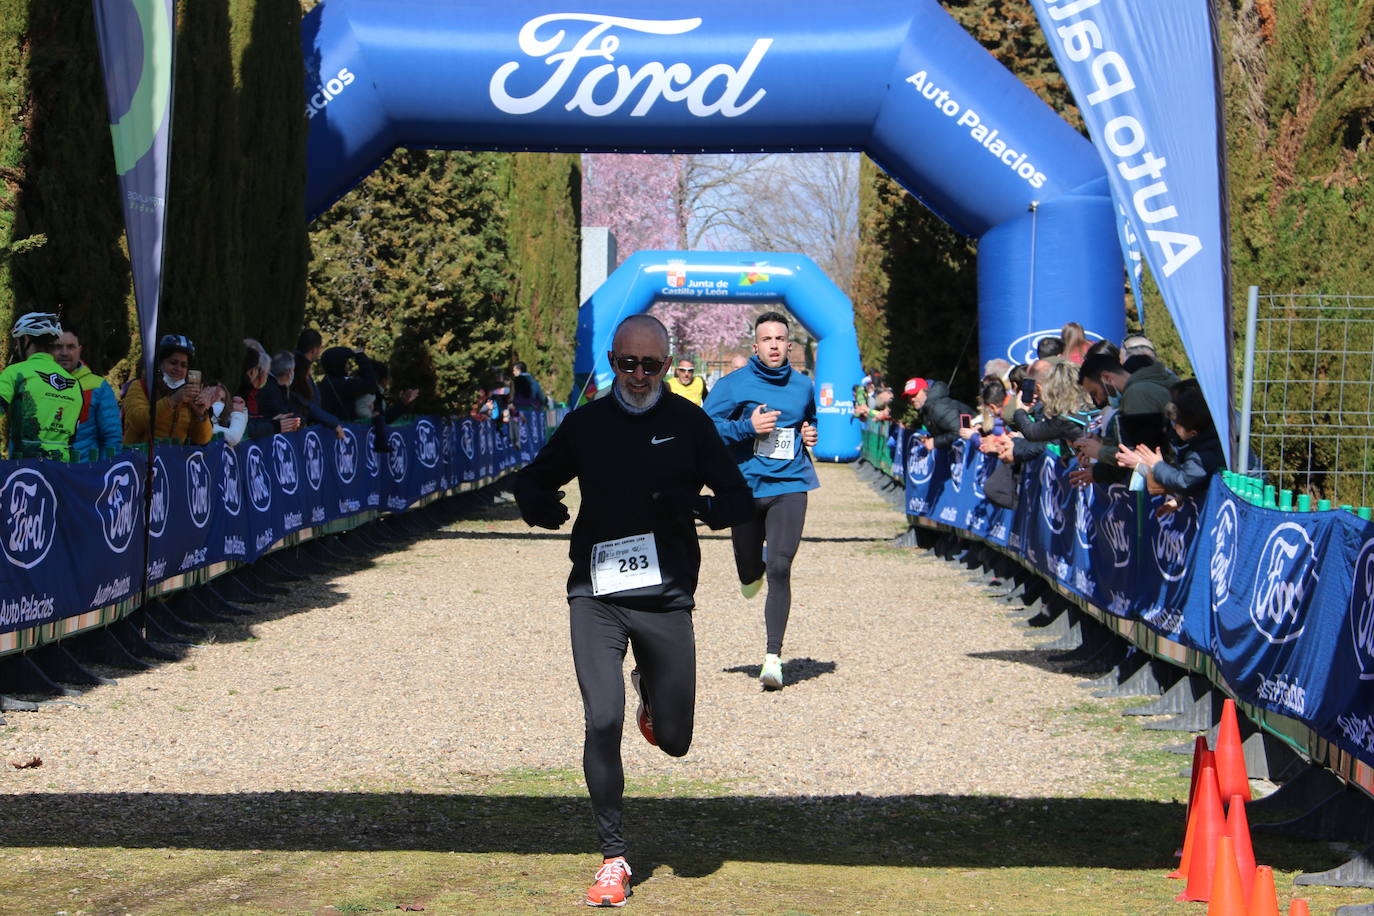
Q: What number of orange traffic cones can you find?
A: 8